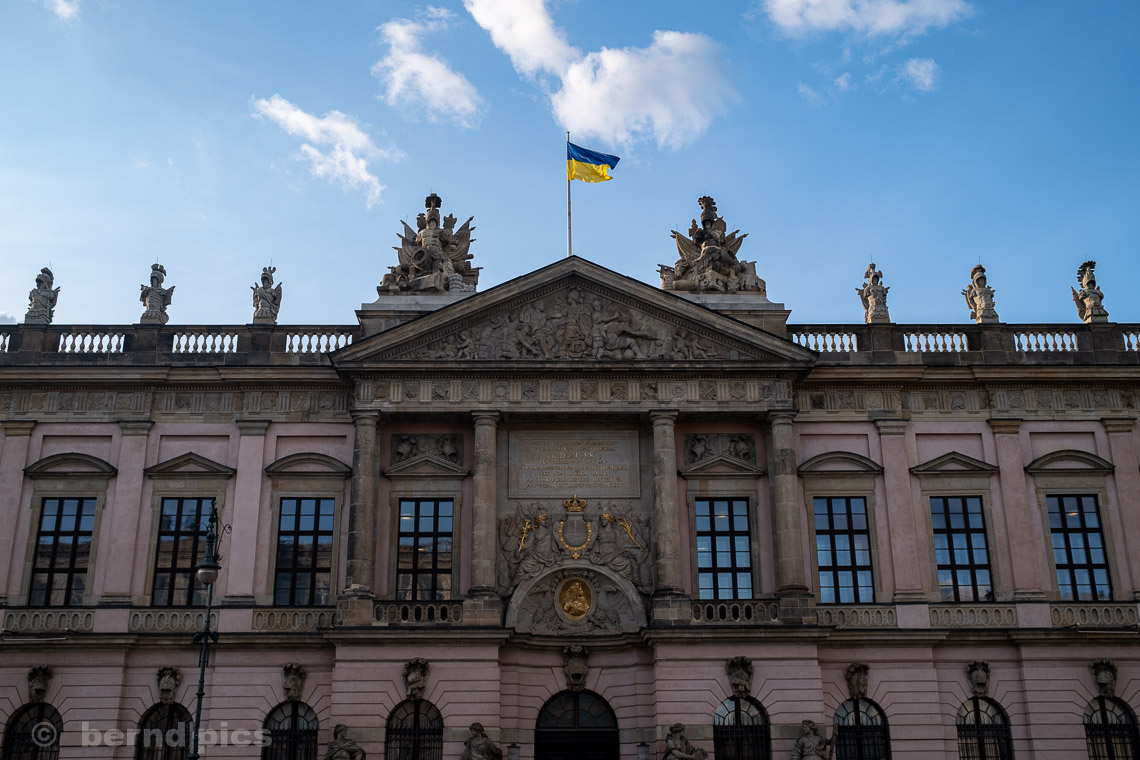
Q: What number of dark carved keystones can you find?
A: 9